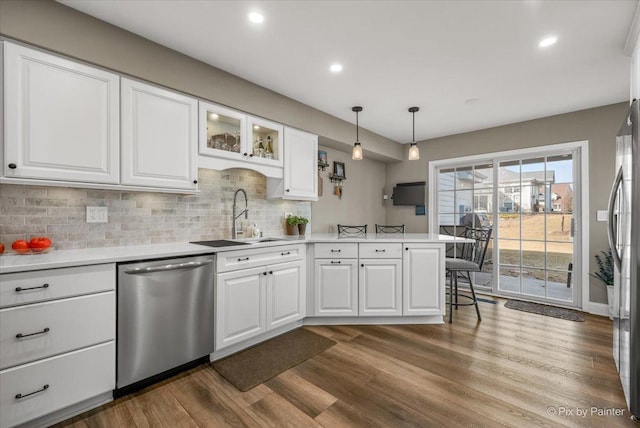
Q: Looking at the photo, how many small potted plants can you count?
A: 2